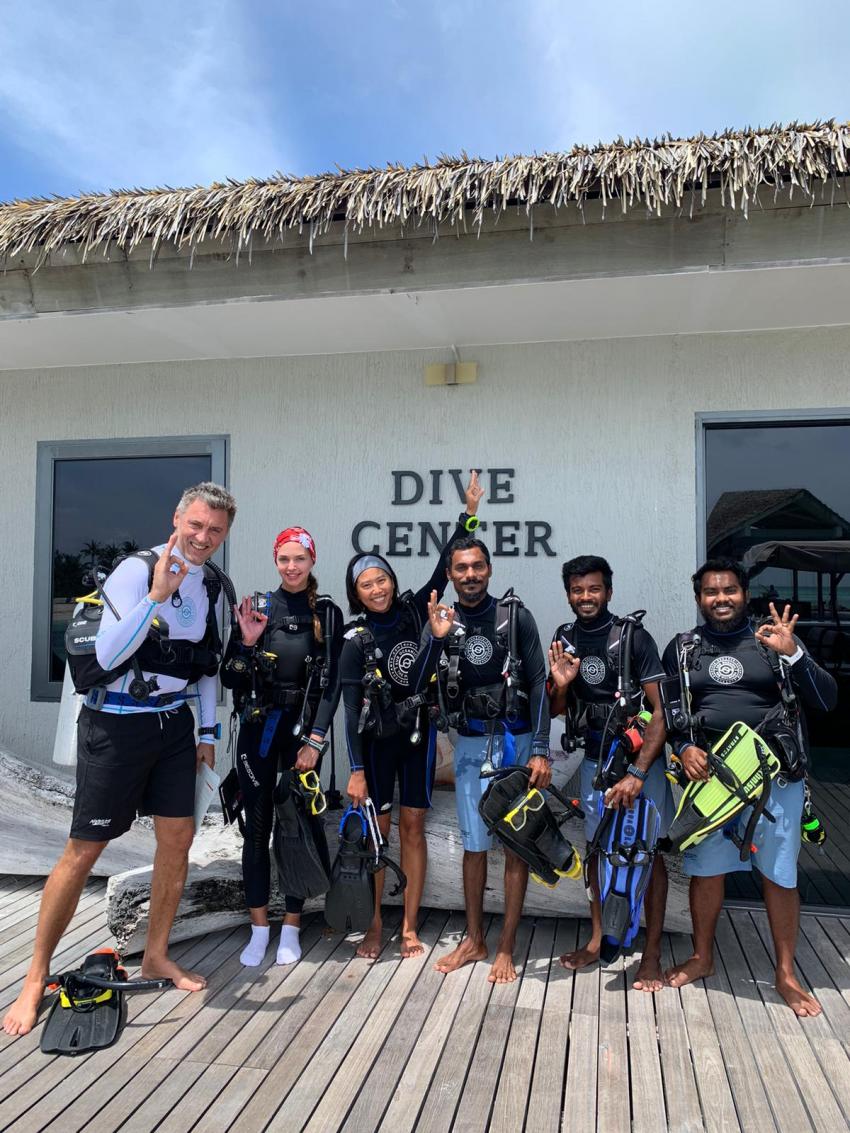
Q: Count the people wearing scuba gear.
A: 6